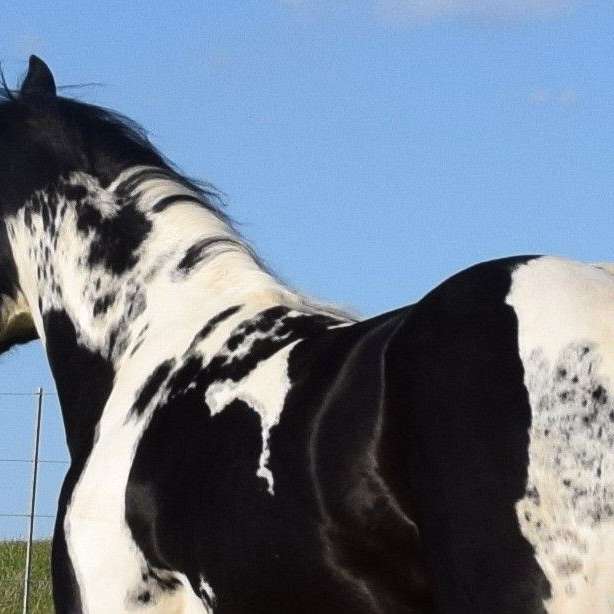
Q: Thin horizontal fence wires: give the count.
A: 3